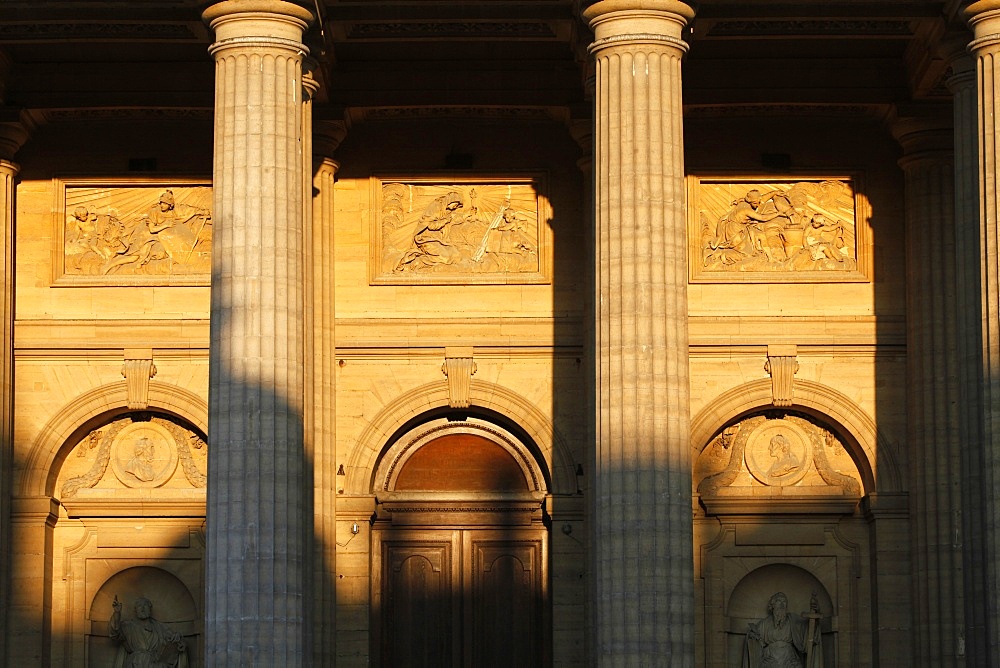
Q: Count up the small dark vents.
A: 3